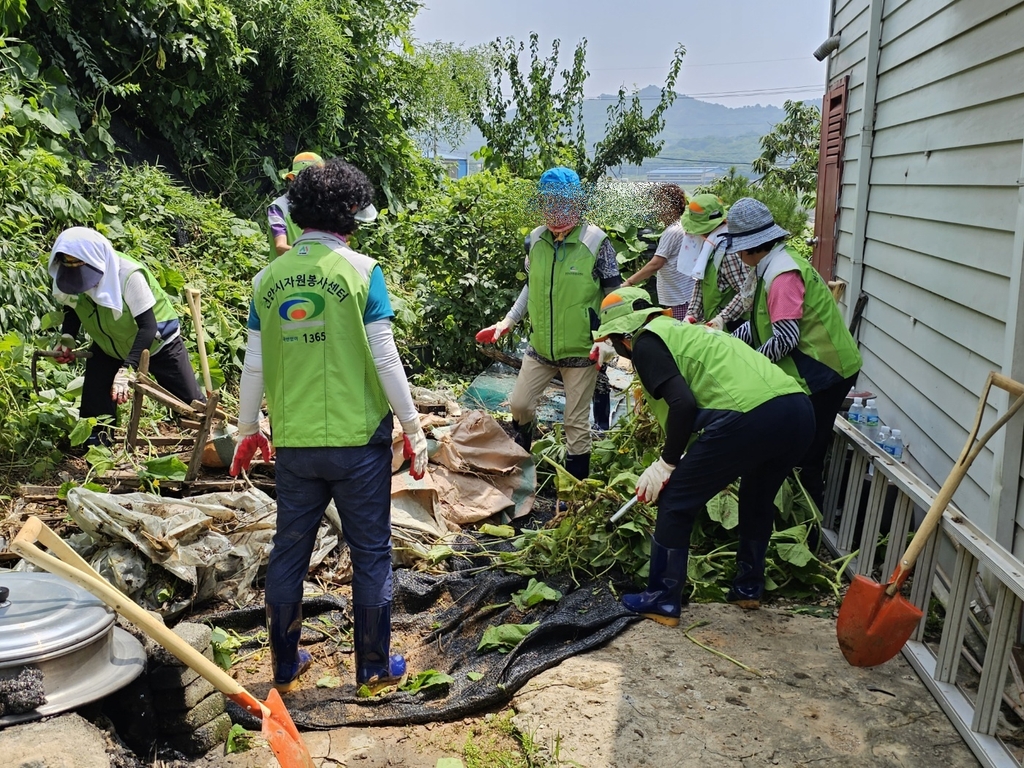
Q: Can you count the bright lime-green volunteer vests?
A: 7